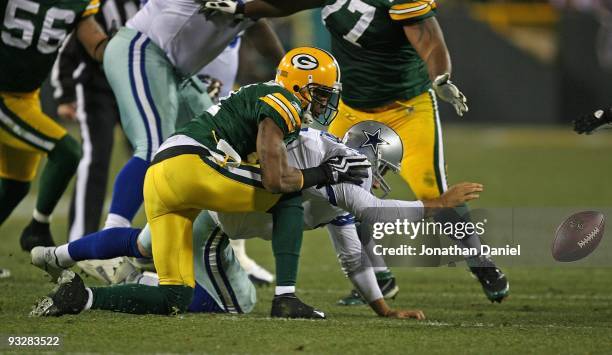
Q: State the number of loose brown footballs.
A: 1